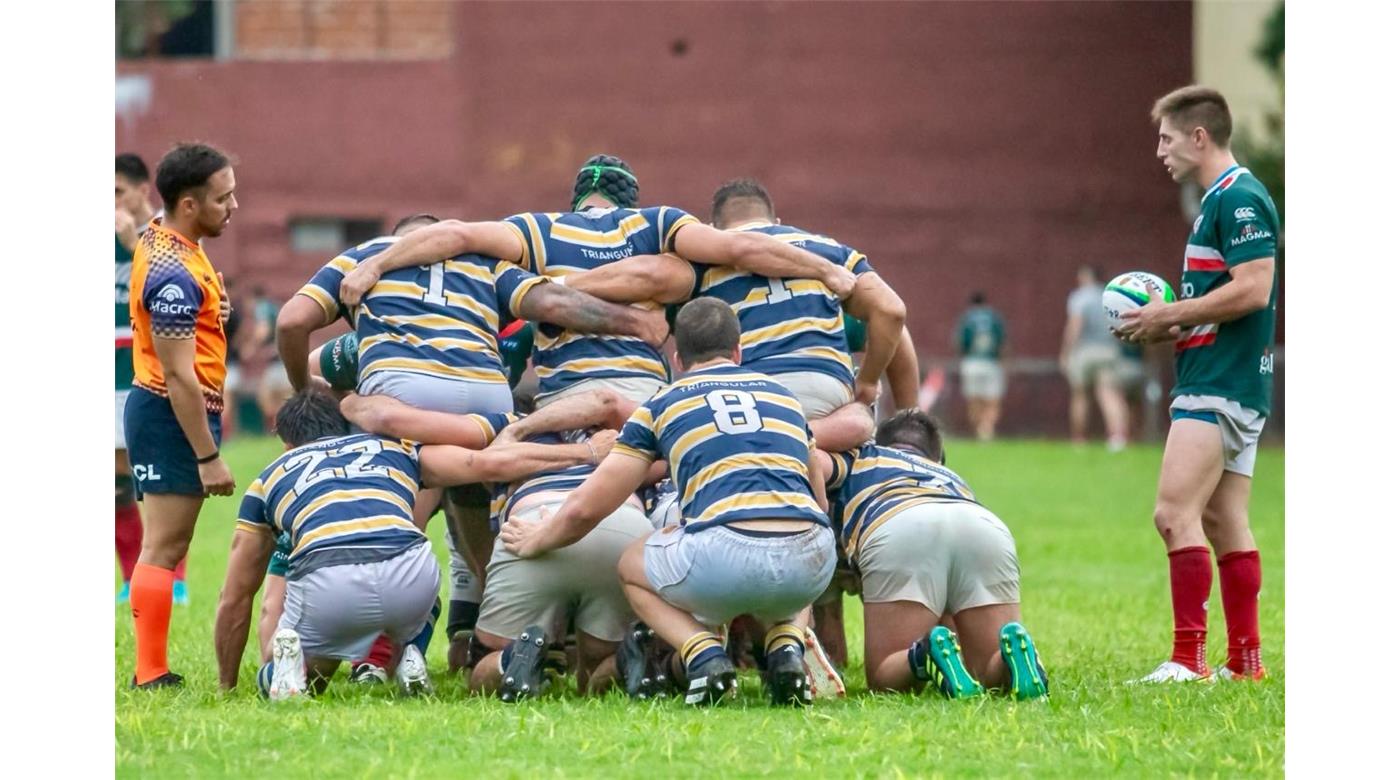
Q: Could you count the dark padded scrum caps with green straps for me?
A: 1